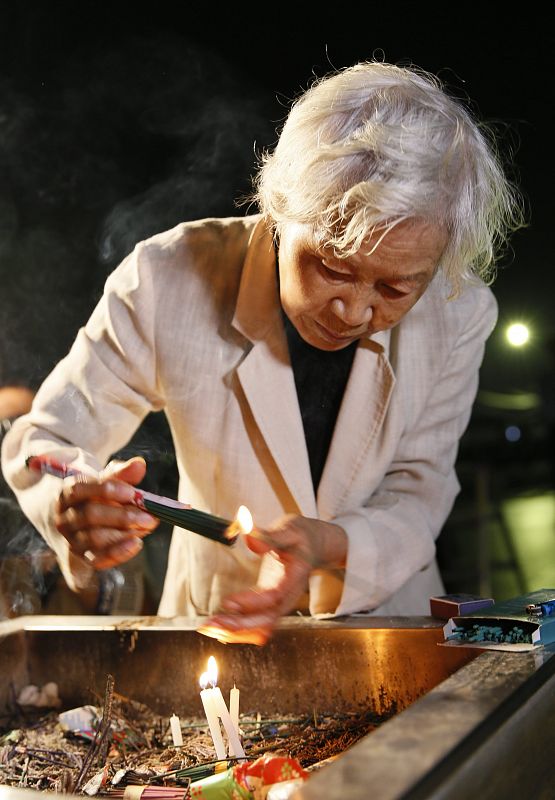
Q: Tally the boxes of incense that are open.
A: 1